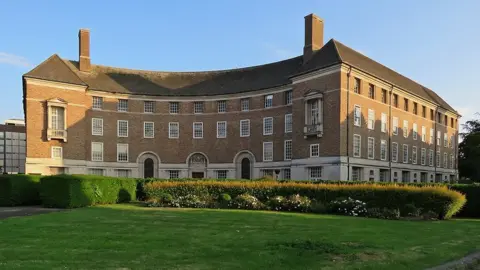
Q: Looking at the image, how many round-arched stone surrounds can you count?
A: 3